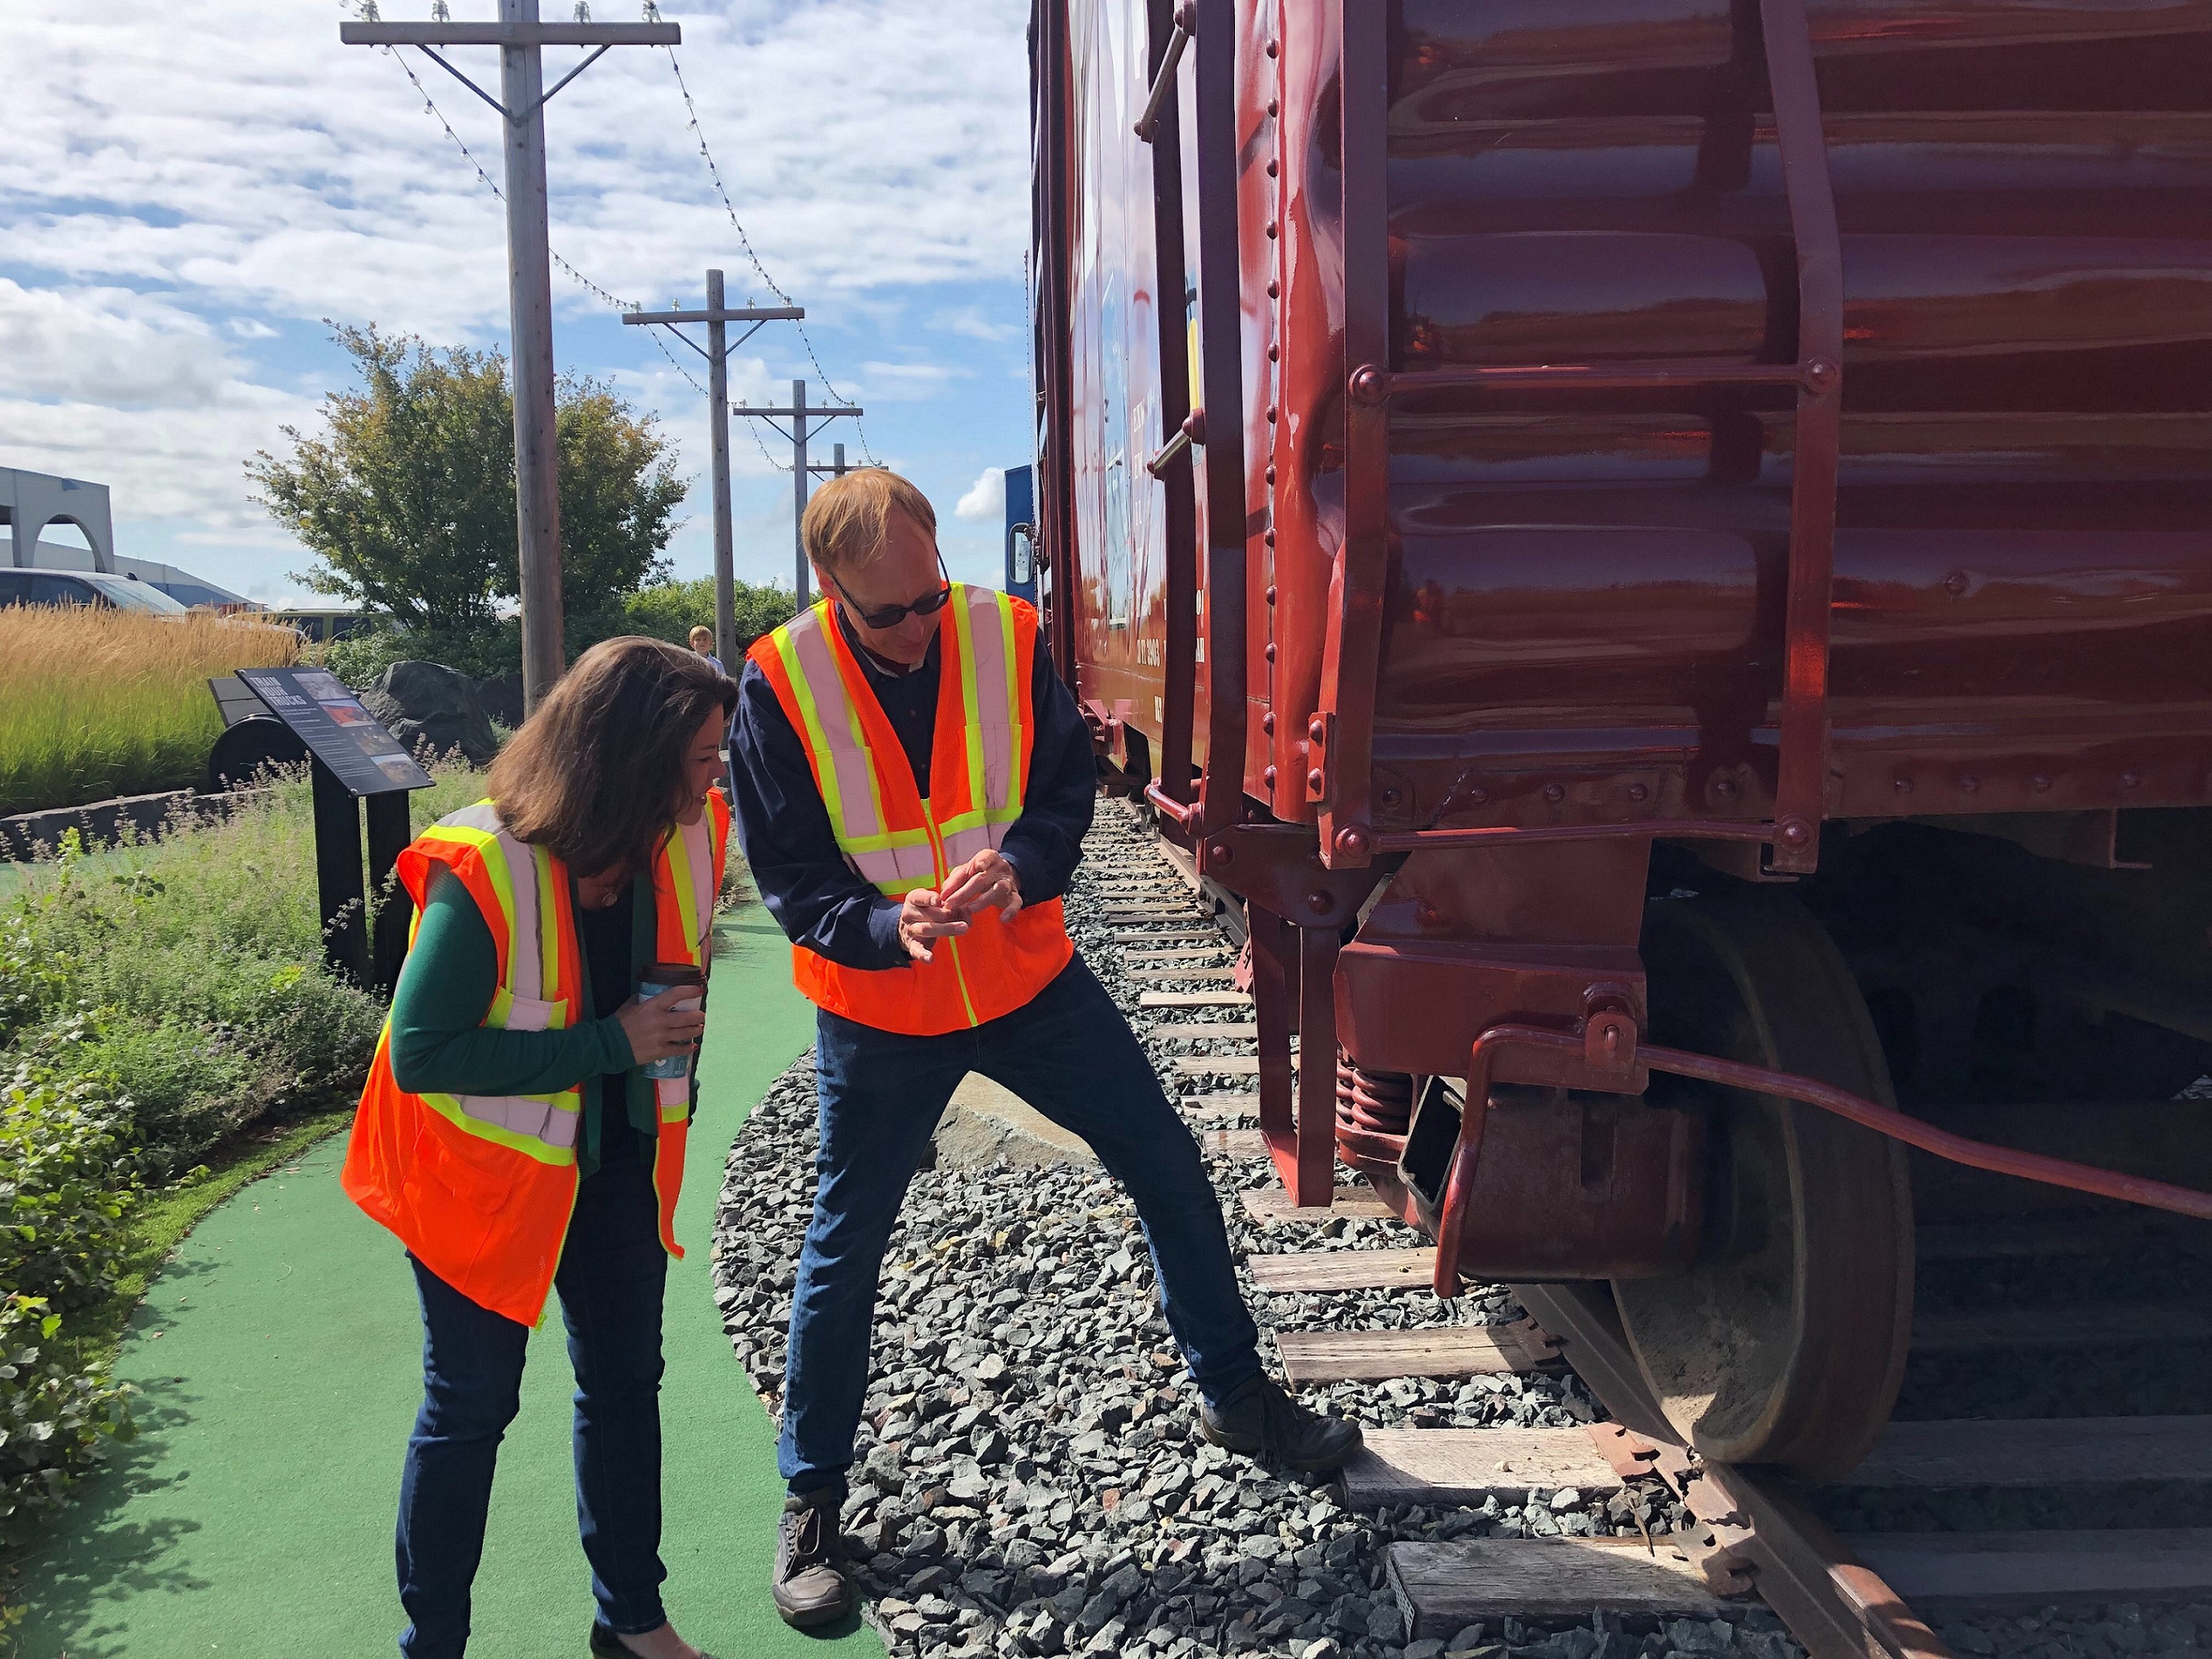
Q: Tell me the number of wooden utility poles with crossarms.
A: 4